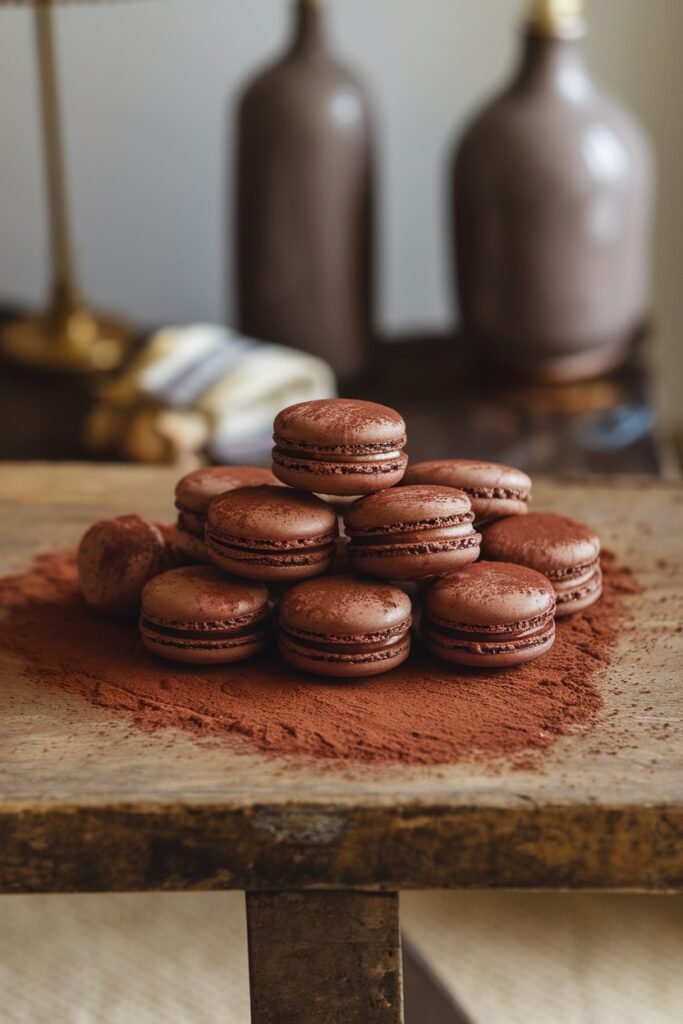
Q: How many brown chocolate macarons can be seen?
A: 10